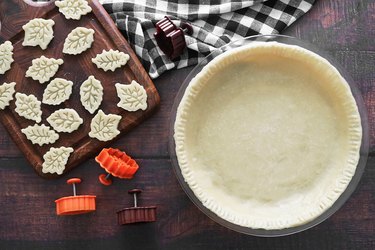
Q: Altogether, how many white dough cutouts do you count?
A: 15